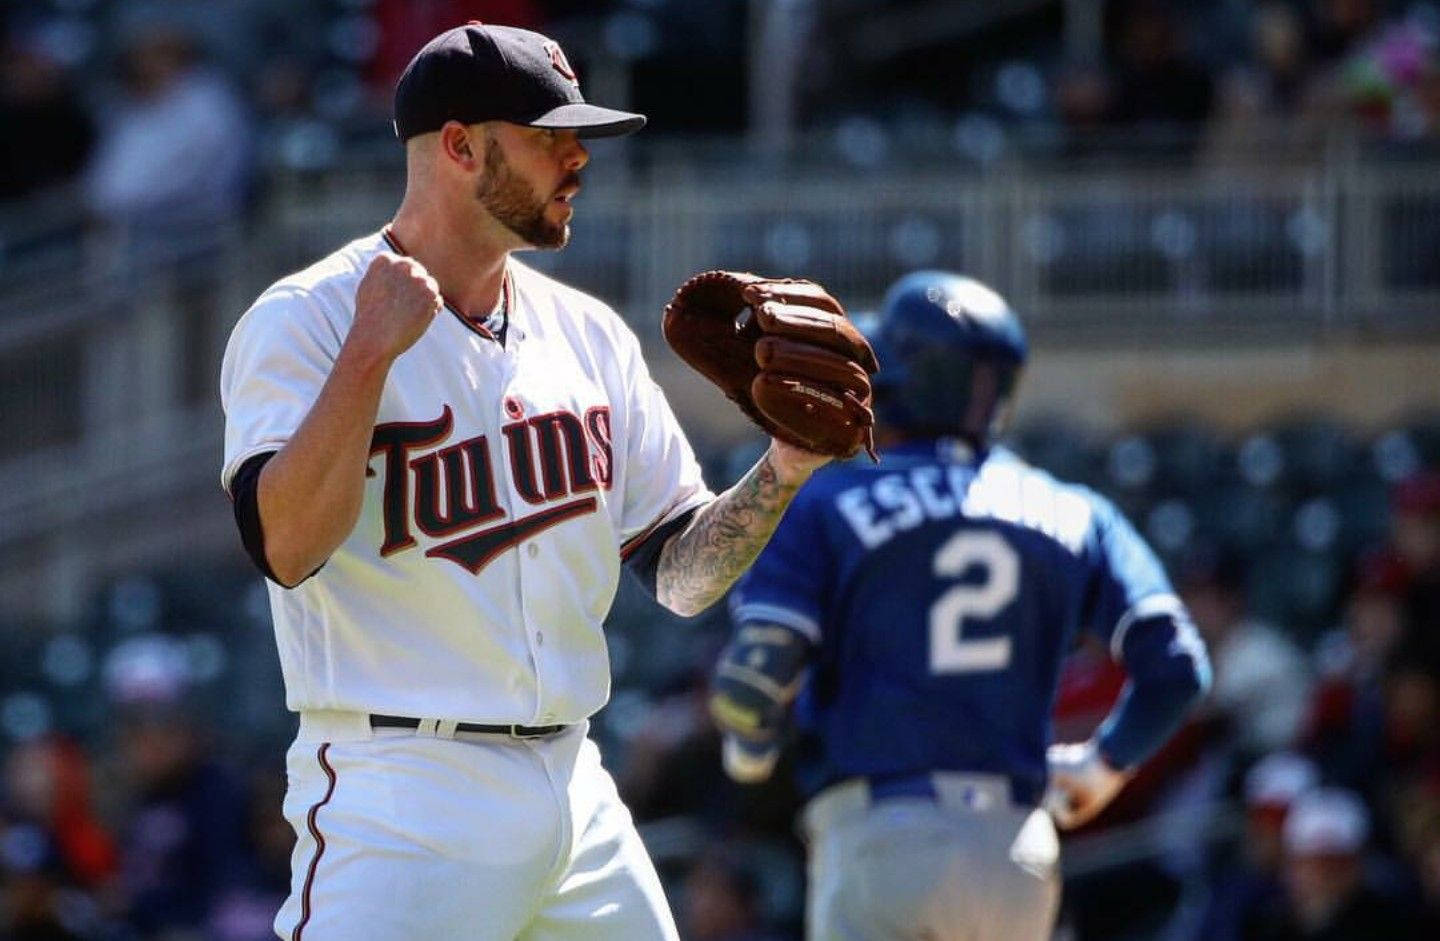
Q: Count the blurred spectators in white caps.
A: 3